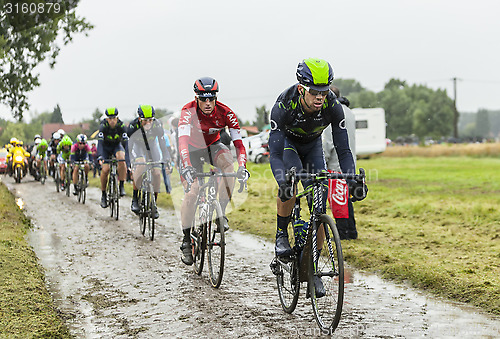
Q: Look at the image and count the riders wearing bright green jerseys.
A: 2